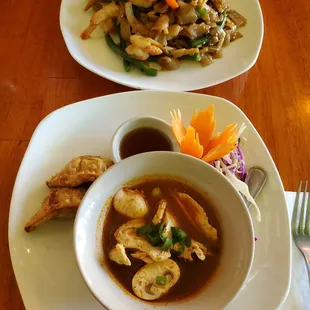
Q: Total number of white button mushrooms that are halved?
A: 1